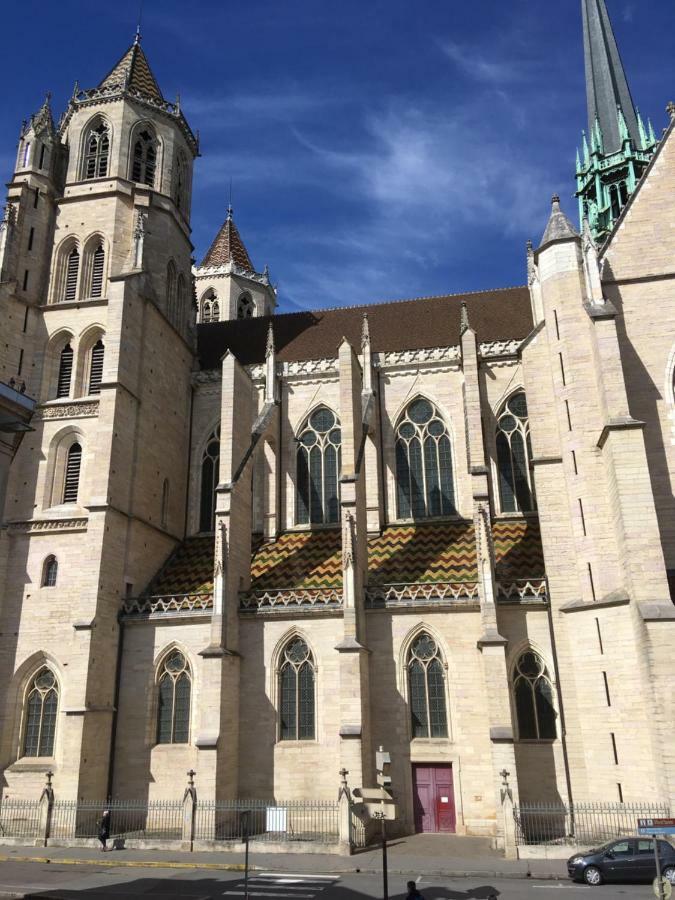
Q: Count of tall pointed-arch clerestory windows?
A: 4